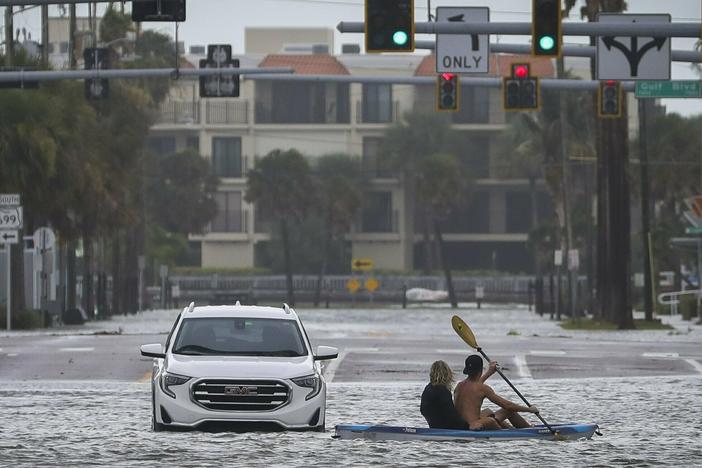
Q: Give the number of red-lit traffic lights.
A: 3